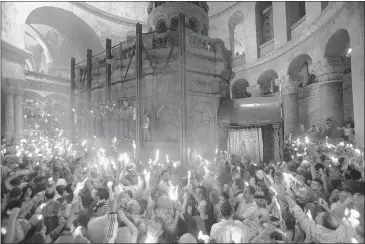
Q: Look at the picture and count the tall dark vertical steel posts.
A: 5